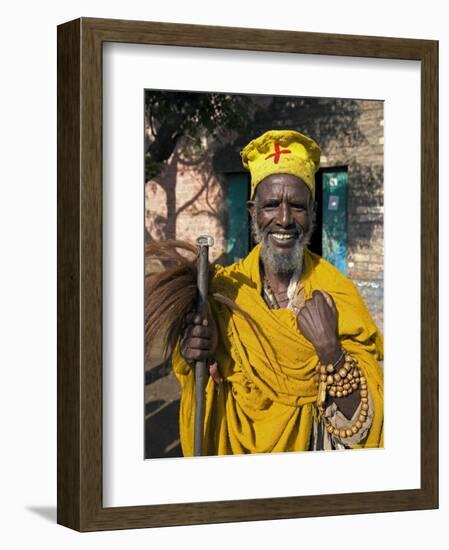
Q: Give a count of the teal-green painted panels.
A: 2